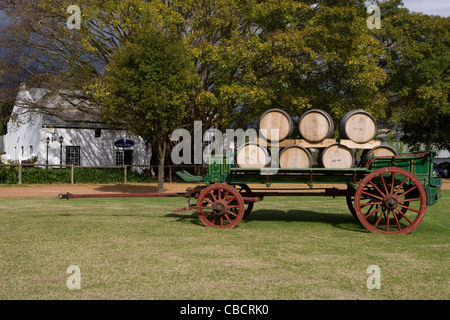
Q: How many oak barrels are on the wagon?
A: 7